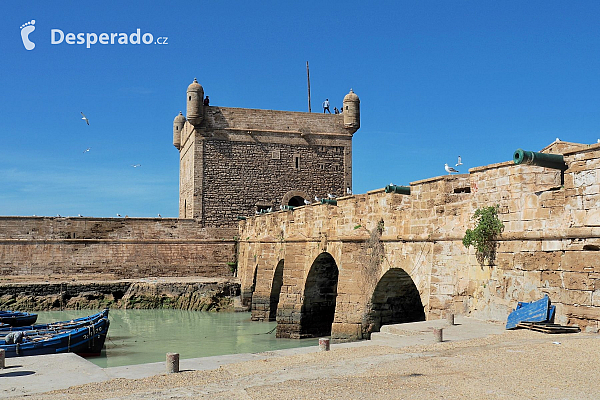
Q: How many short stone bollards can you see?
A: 5